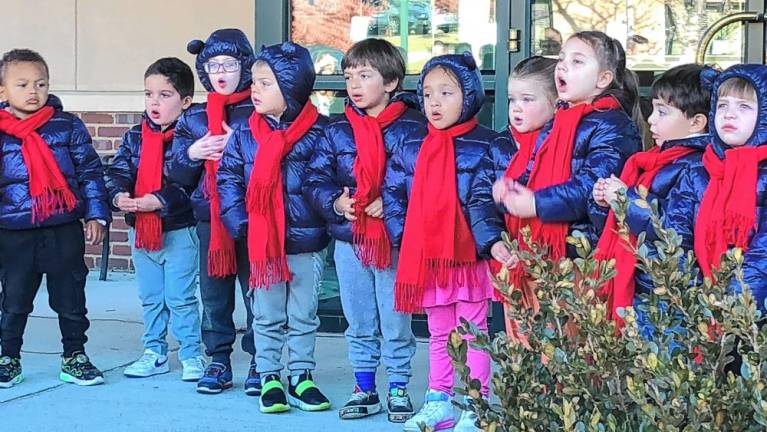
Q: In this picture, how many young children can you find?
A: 10